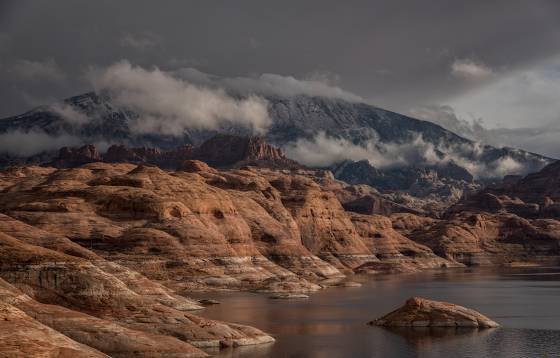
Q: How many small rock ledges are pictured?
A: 1